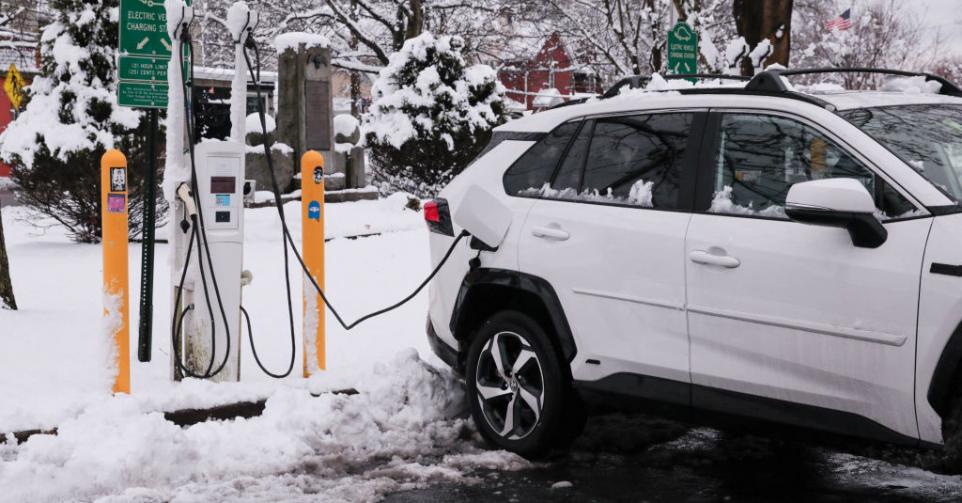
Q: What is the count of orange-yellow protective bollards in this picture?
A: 2